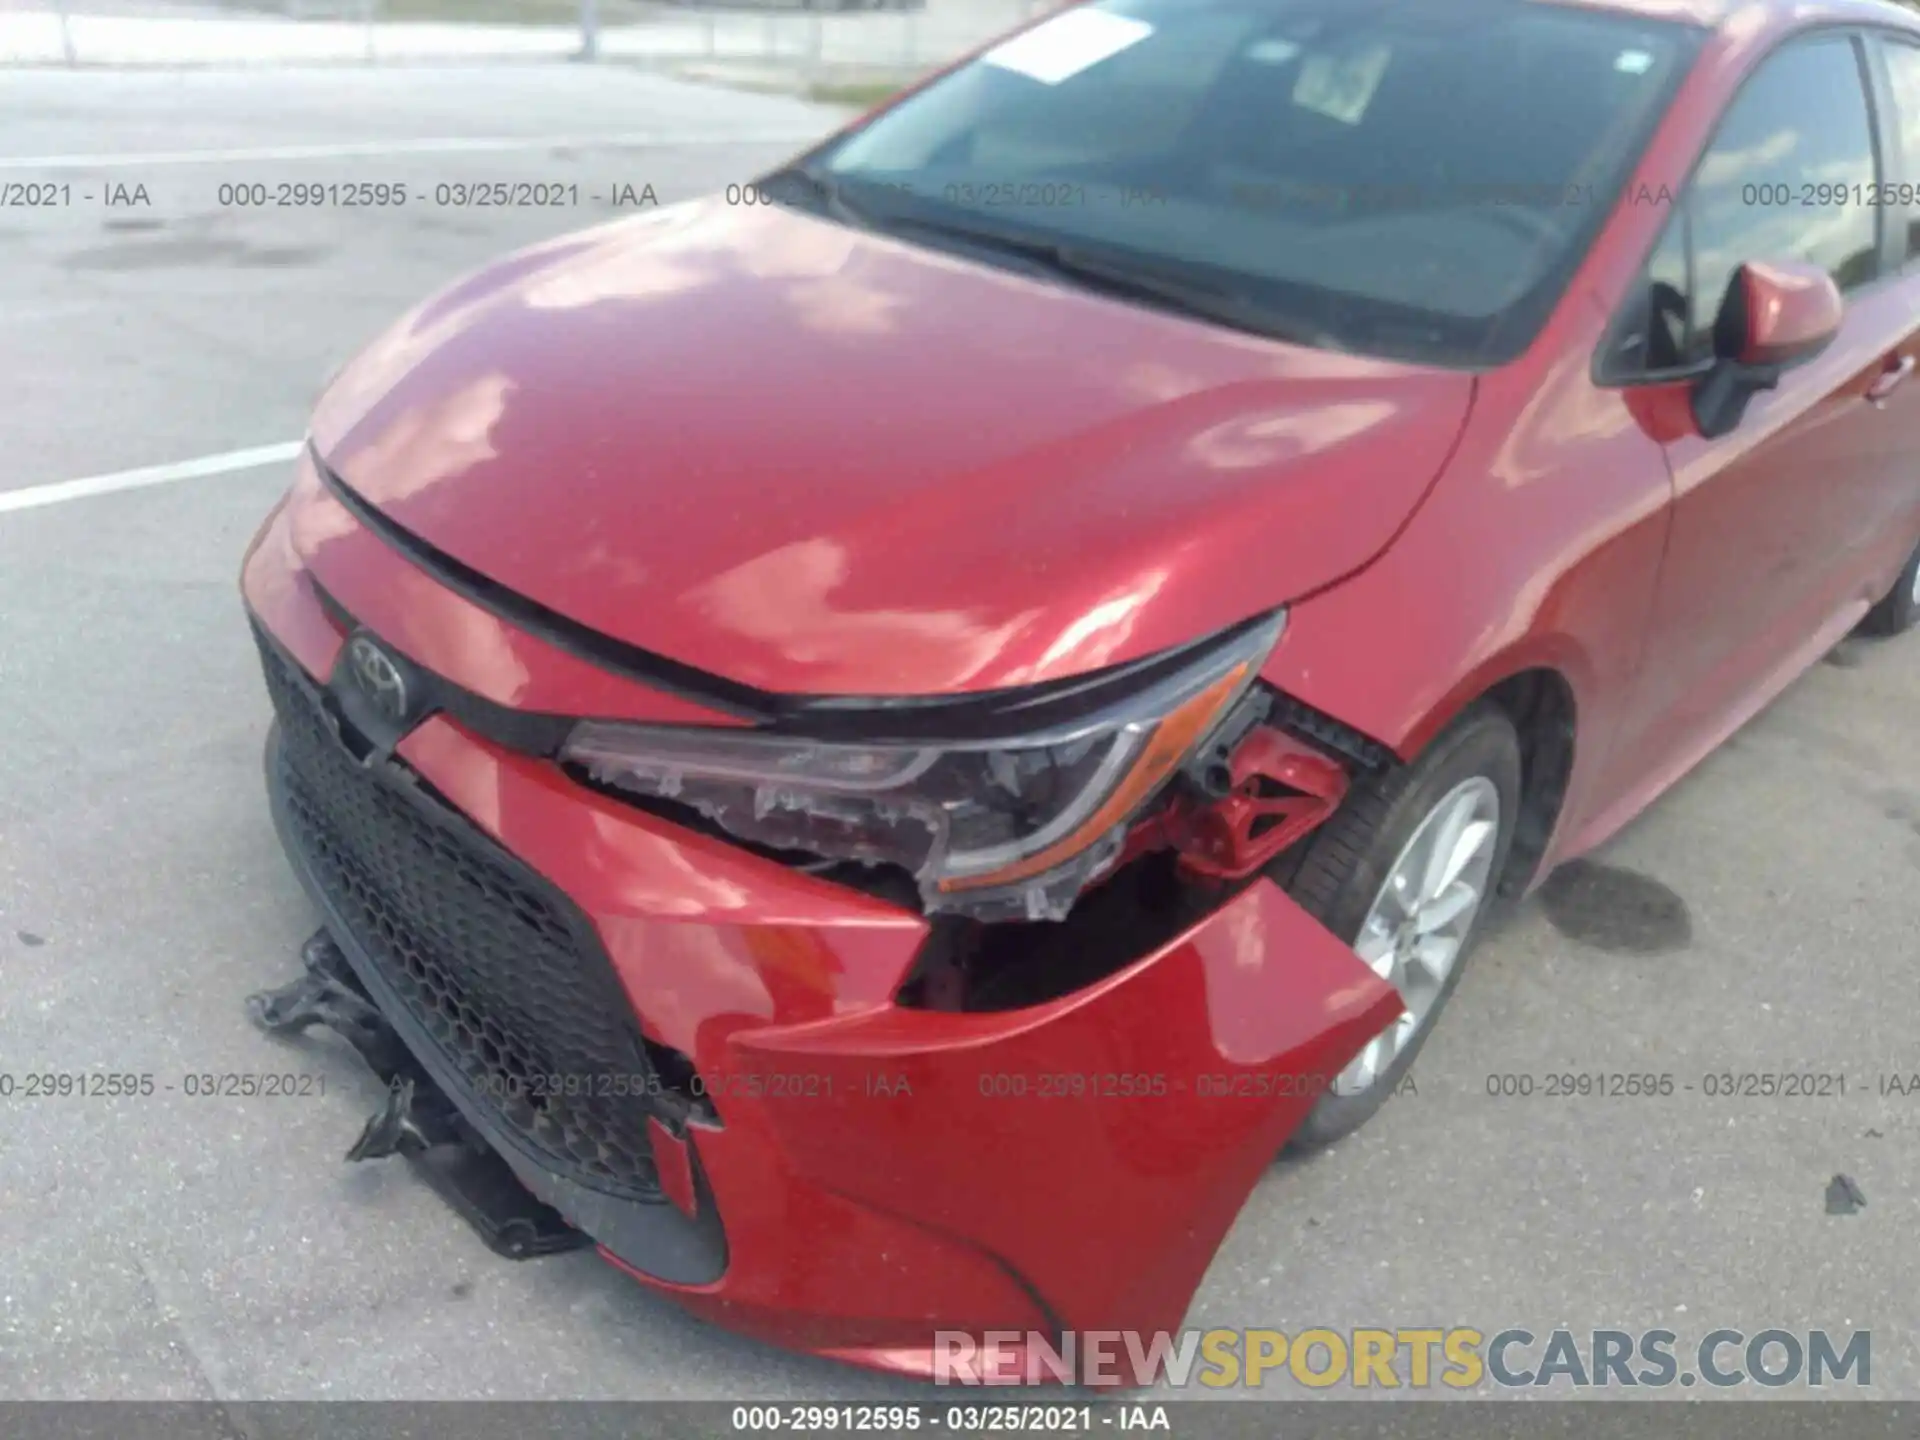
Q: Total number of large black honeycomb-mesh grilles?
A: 1